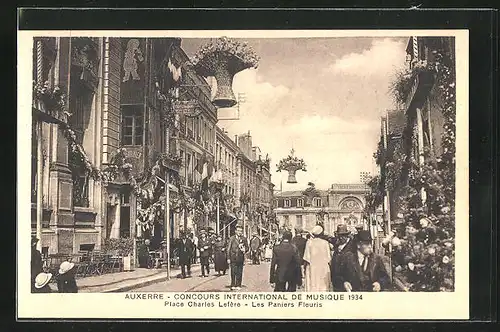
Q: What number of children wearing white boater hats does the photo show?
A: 2